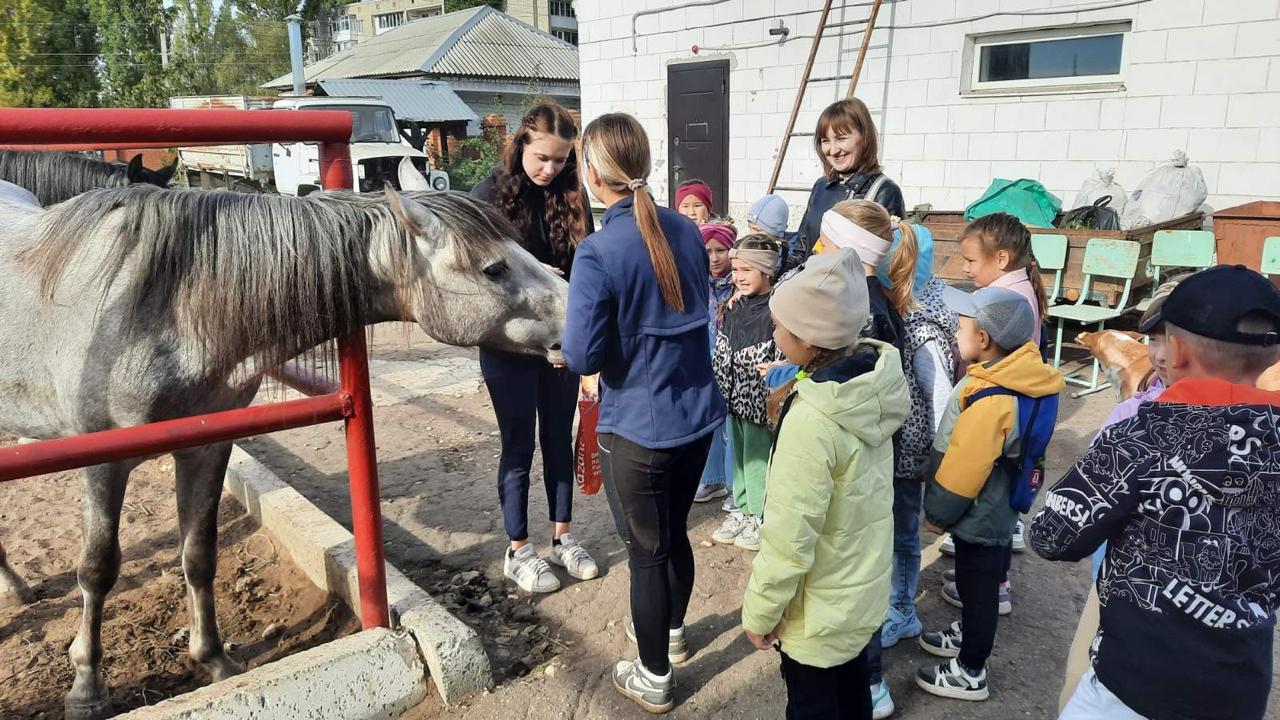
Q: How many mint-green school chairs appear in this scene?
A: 4